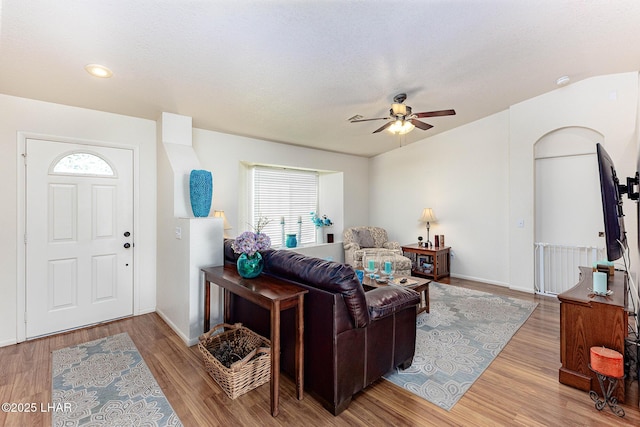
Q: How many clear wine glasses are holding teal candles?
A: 2